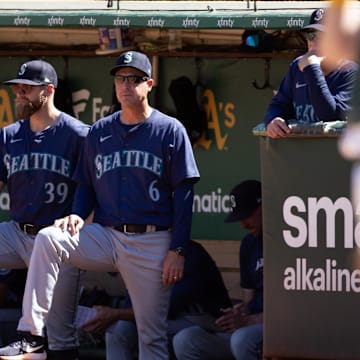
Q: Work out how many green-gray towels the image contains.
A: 1